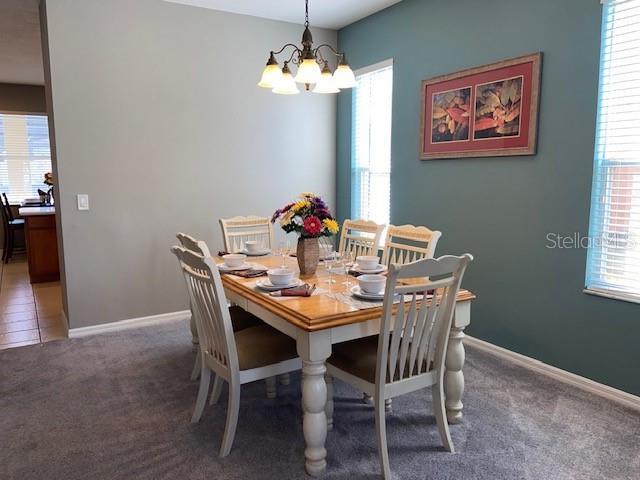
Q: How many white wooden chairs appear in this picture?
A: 6